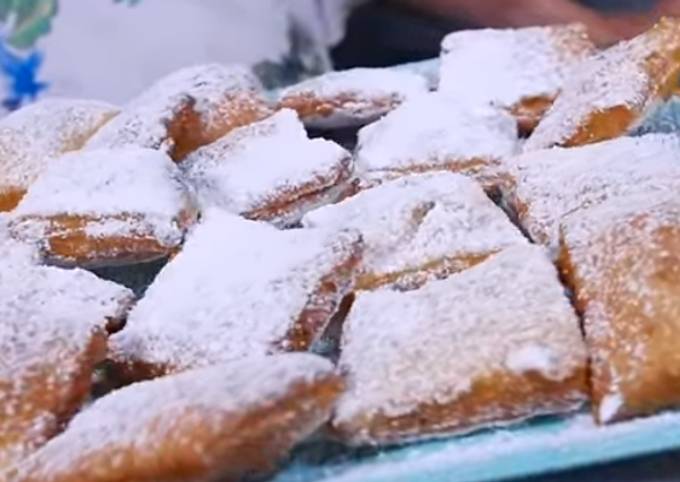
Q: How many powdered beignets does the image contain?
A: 15